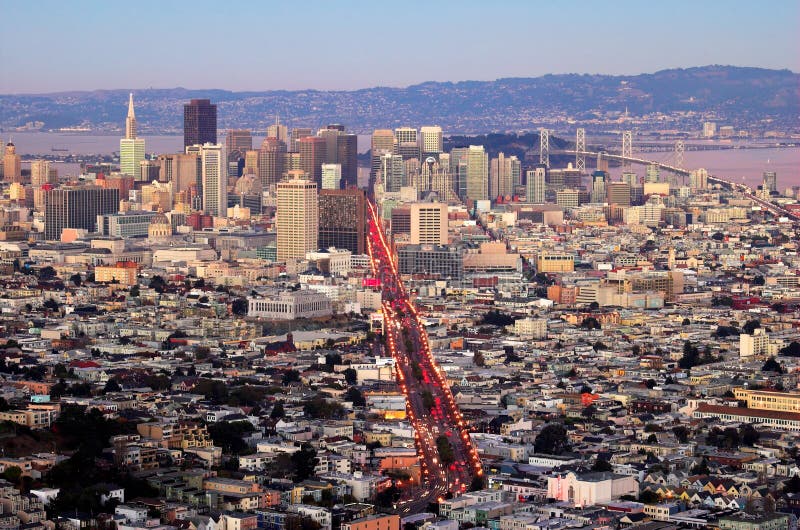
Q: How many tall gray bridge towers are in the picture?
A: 4